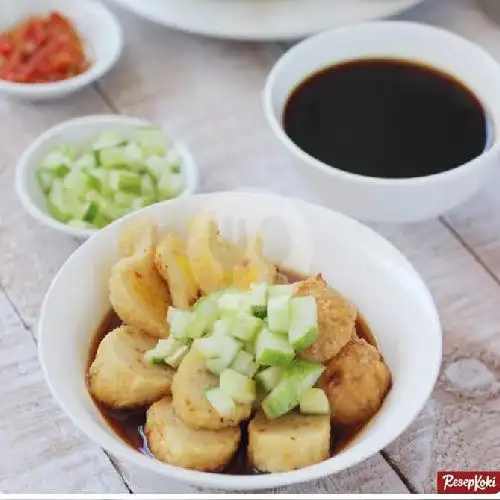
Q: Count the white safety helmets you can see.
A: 0